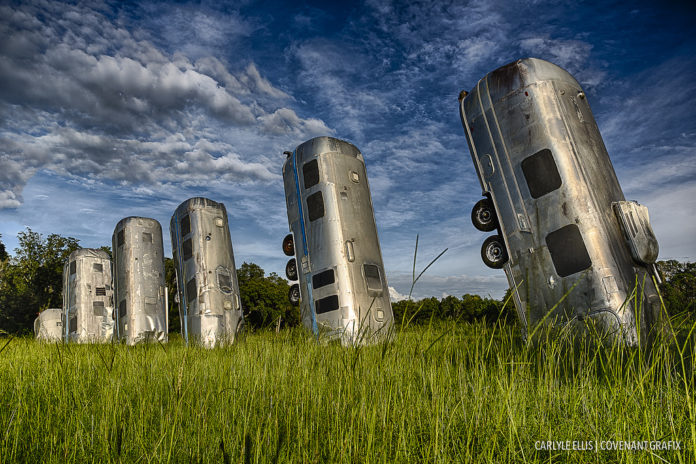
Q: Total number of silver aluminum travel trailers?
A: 6